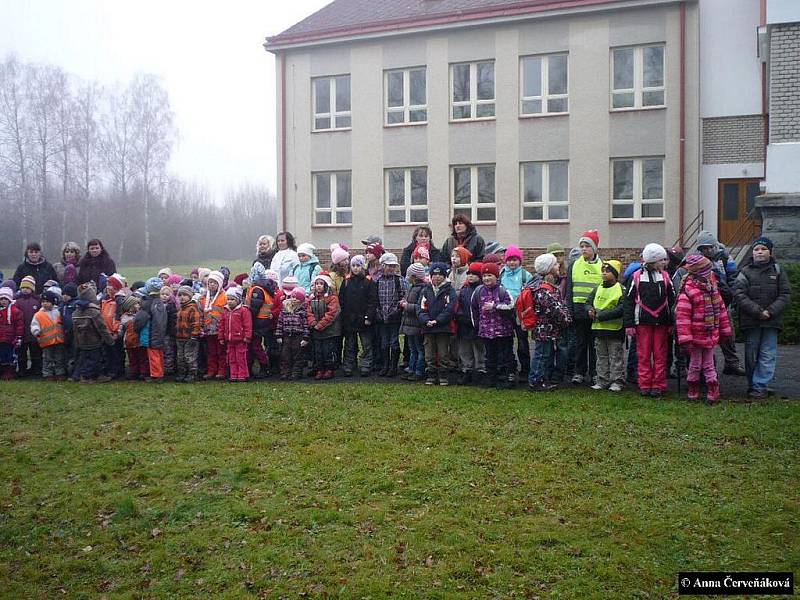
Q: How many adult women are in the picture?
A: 7